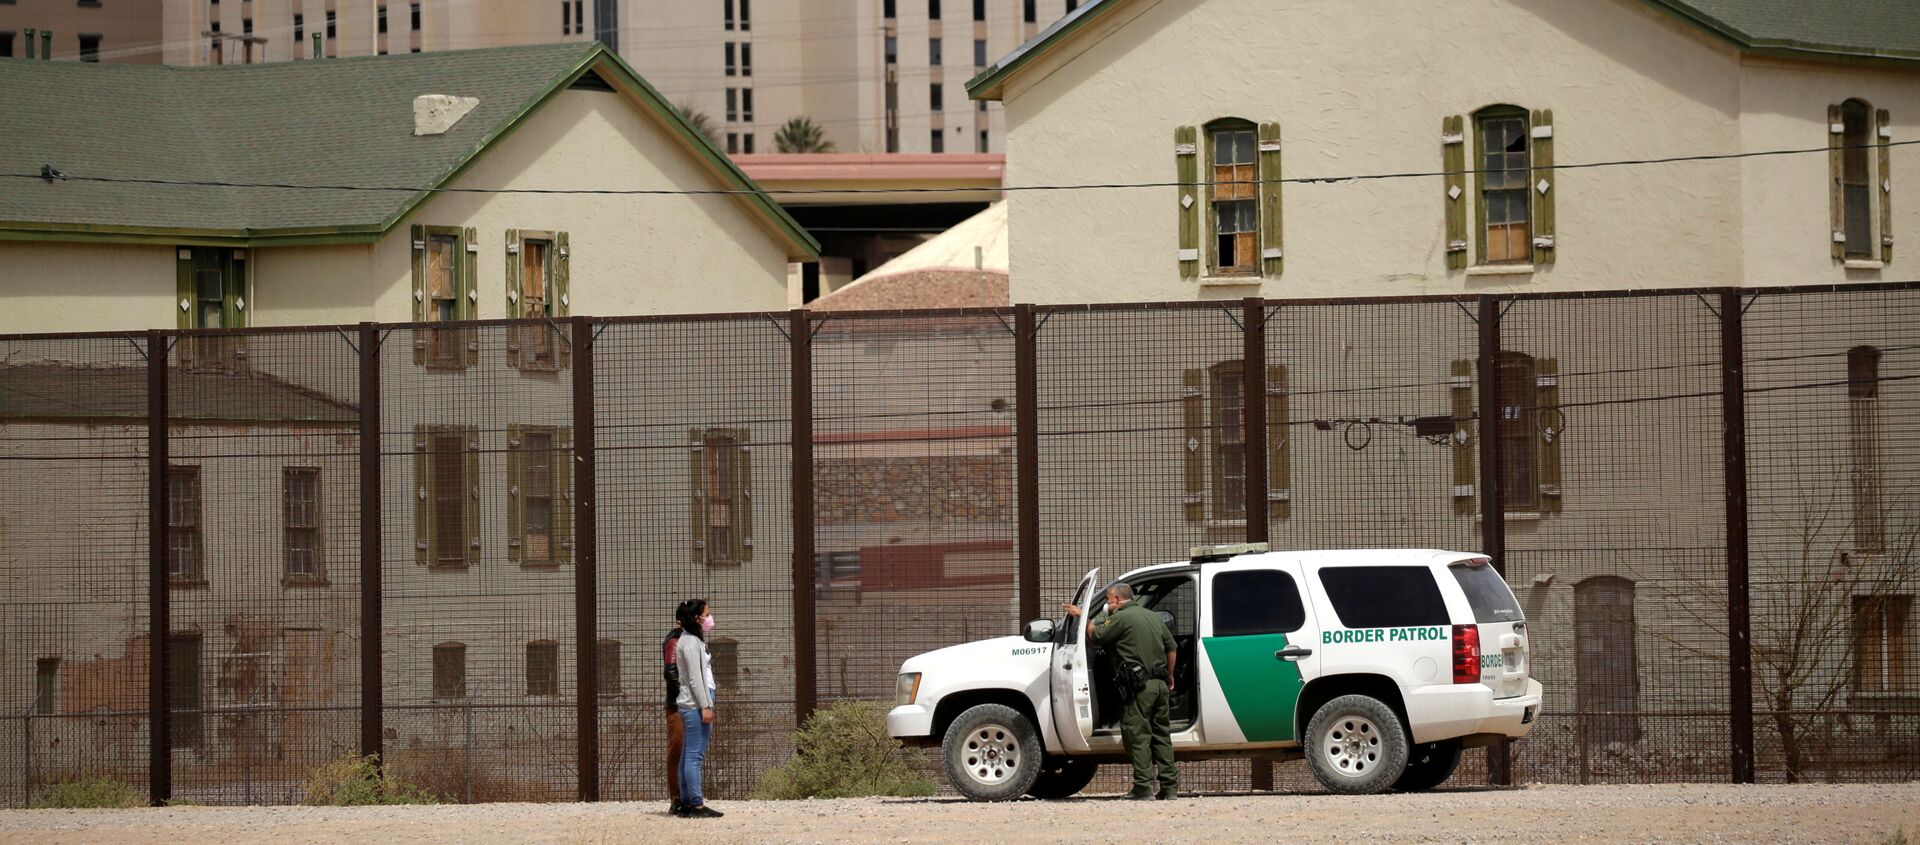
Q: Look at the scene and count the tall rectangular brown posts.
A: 8